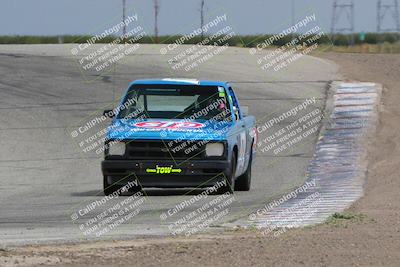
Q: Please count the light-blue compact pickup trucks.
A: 1